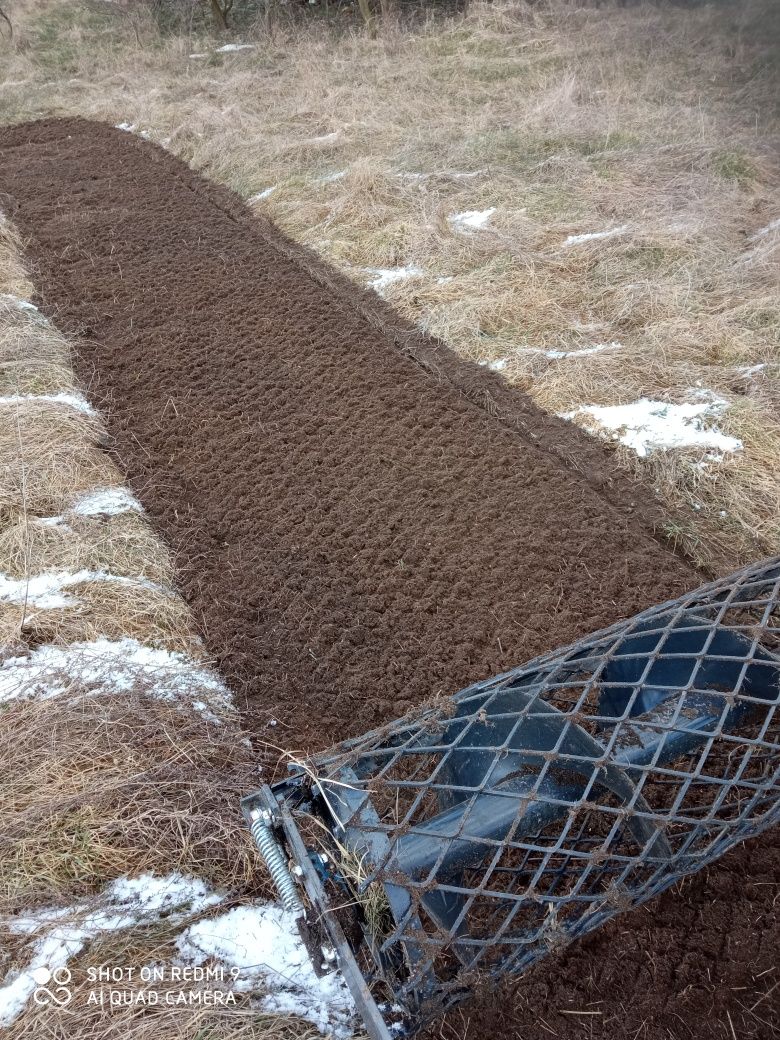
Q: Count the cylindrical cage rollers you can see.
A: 1